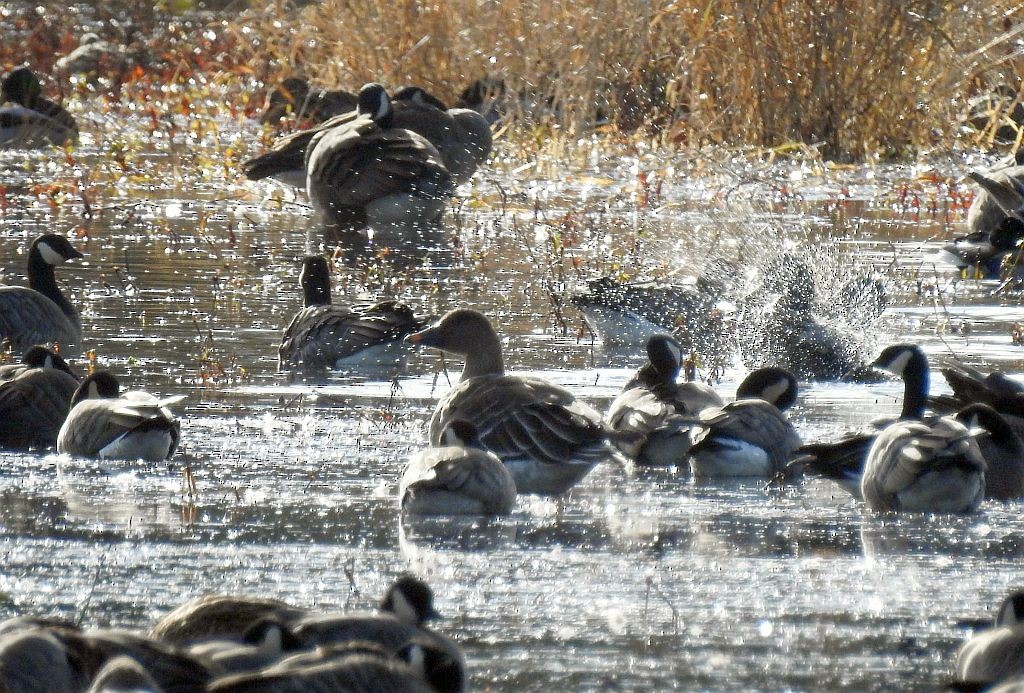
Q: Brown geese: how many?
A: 1